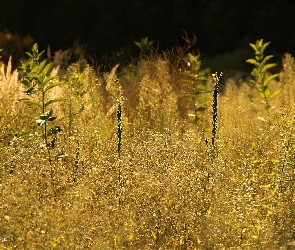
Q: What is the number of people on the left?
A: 0